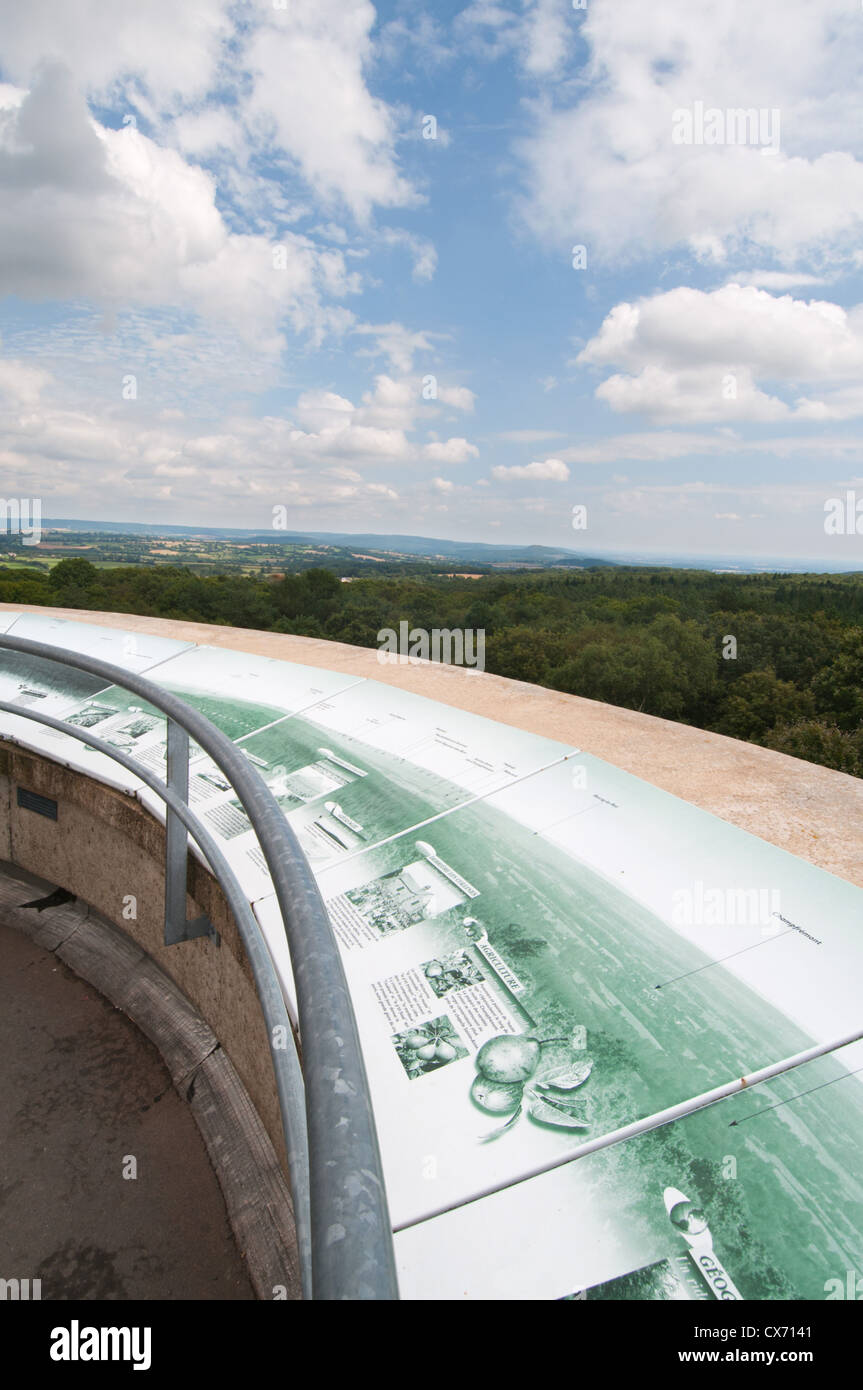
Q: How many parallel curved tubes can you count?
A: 2